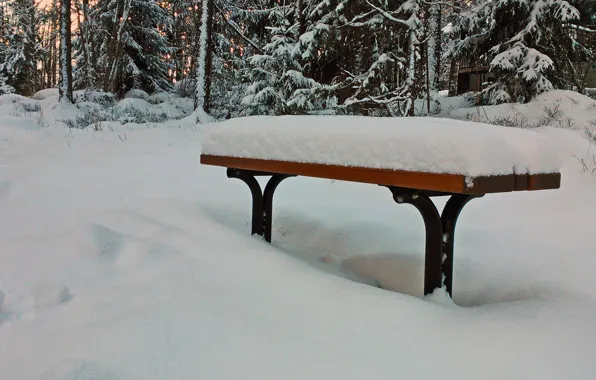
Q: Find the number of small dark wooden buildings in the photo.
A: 1